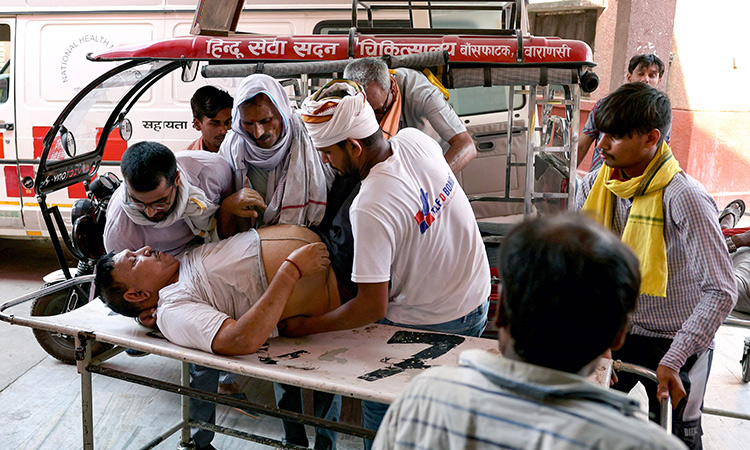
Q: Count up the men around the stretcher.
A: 8